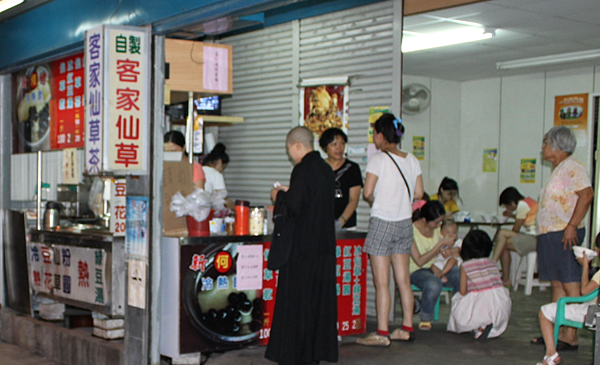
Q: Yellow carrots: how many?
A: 0